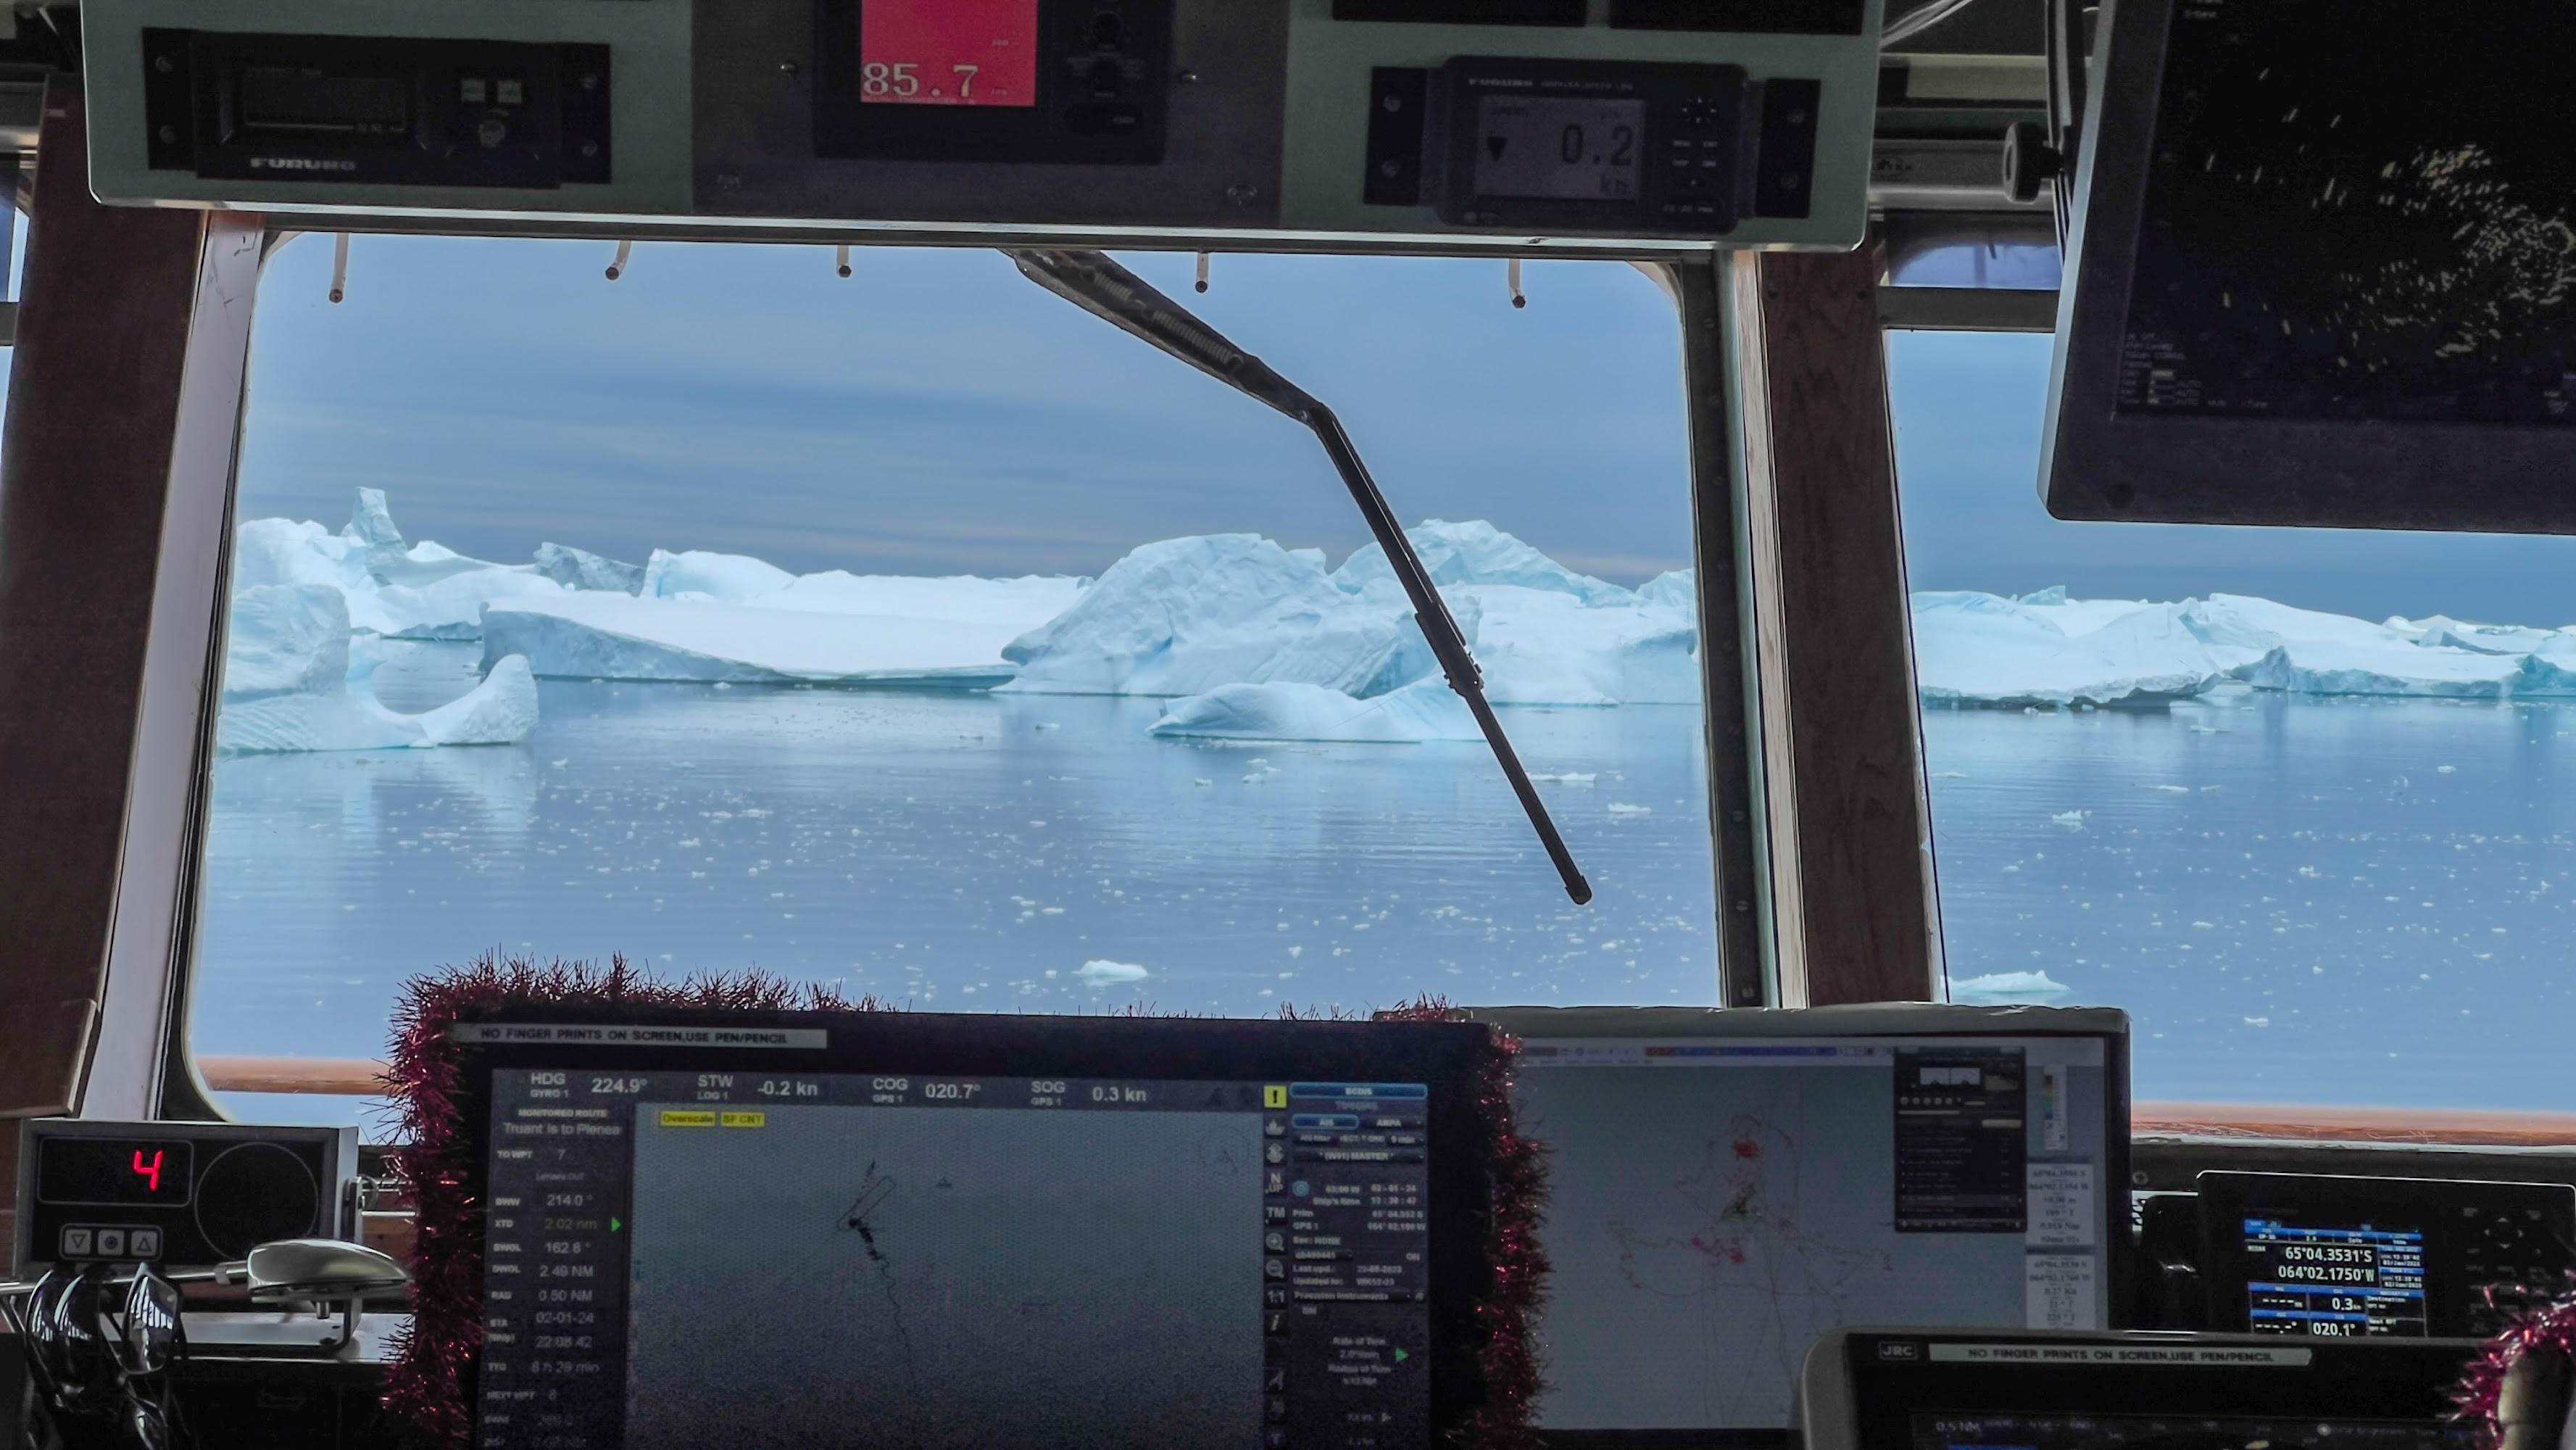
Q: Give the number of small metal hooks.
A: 5